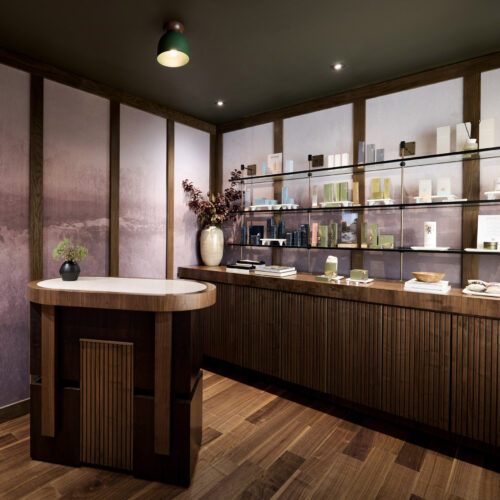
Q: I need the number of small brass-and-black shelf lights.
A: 3